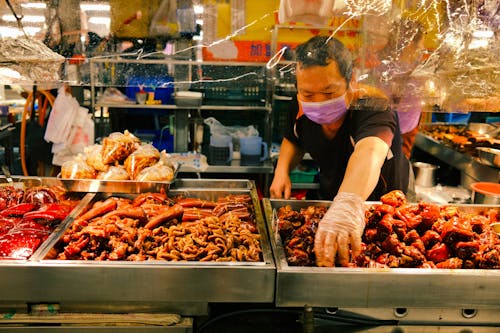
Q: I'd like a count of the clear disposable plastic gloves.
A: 1